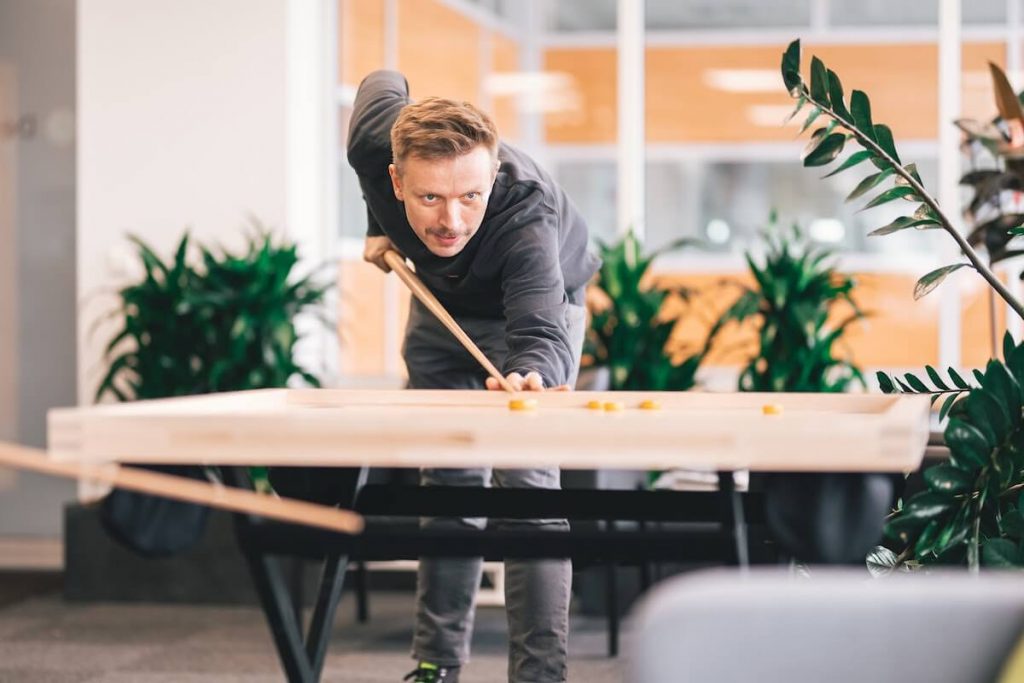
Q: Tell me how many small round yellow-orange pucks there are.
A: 5